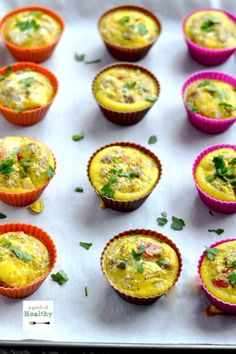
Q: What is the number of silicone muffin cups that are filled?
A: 12